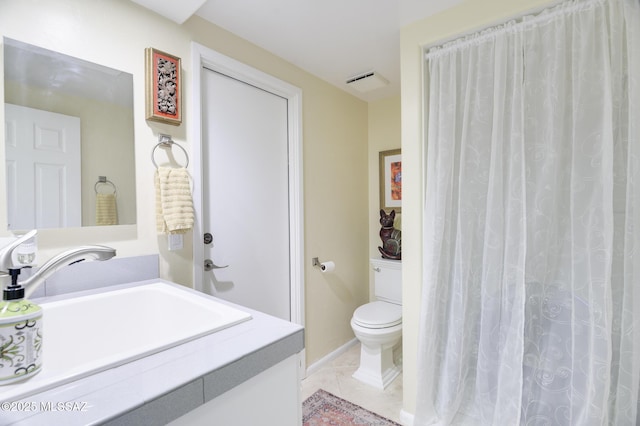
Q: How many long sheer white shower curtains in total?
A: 1